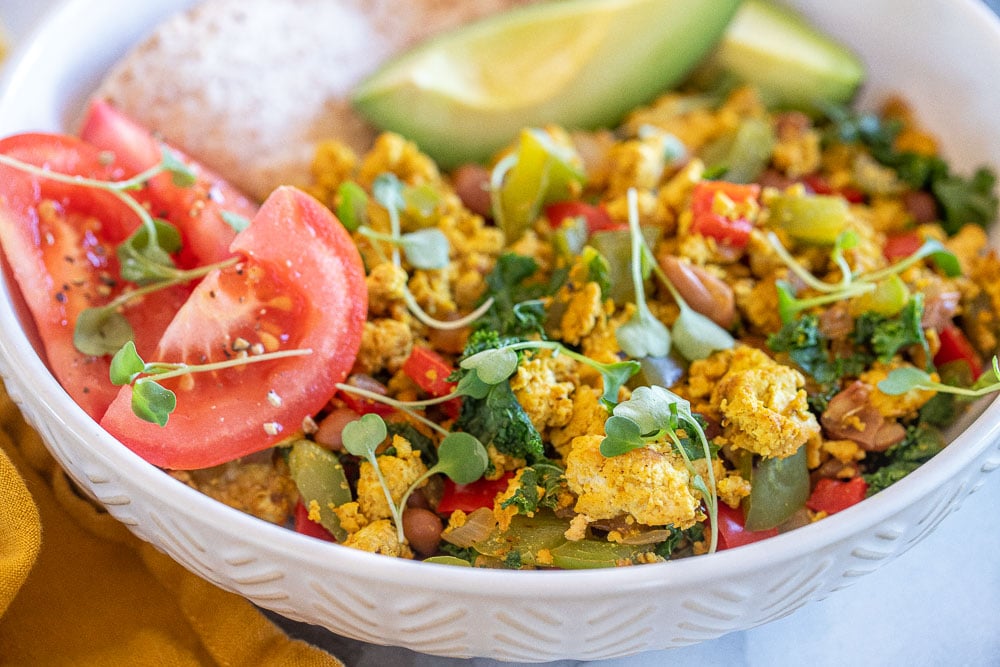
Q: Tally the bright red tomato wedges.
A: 3